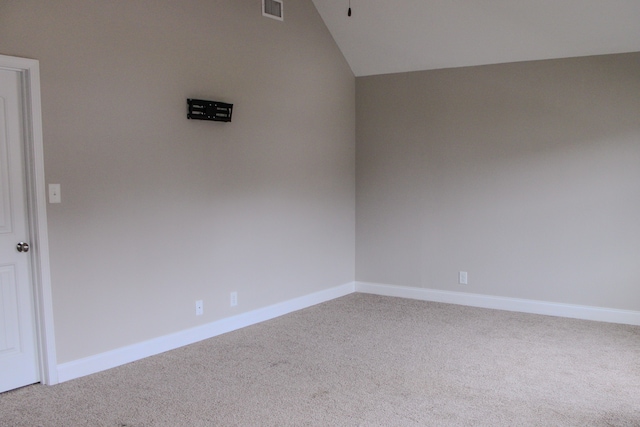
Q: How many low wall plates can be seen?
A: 3